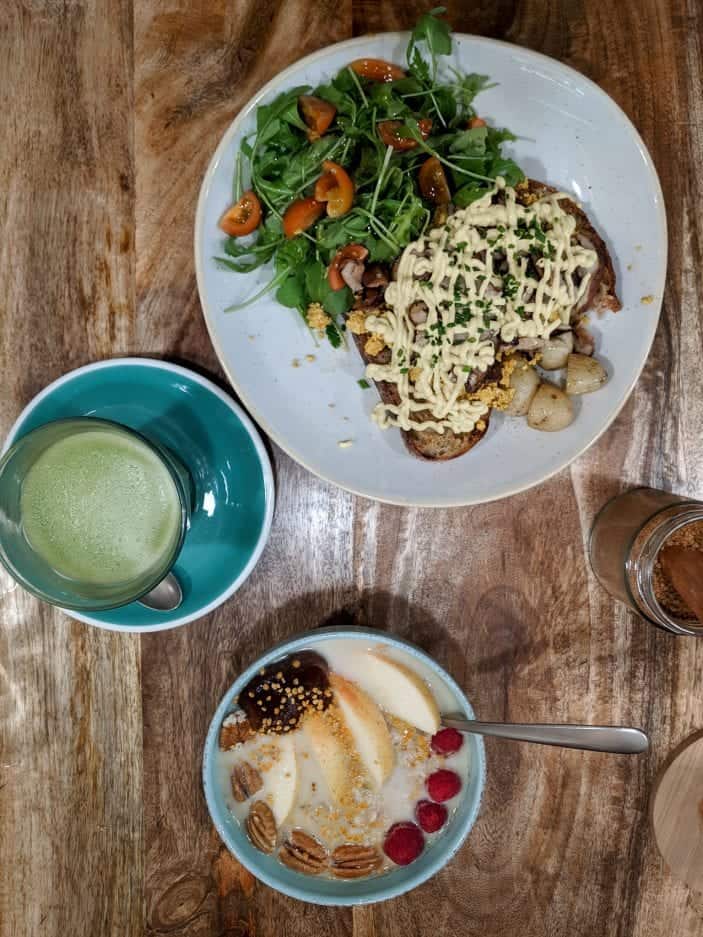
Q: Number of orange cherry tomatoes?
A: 9